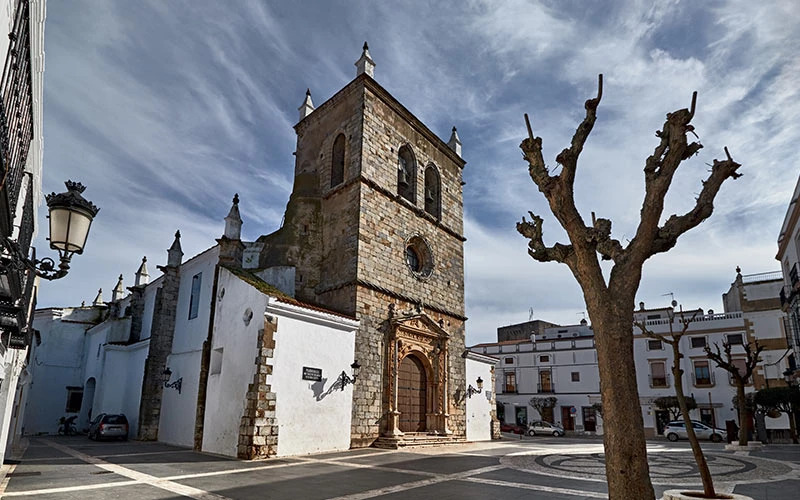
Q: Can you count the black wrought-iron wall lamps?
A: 4